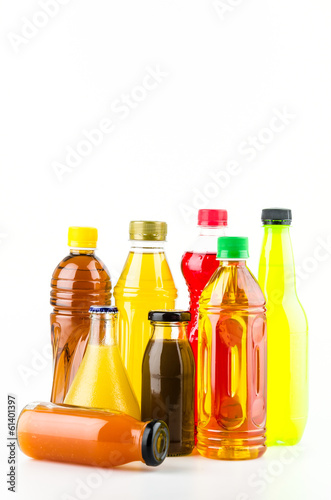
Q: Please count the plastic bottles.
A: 5